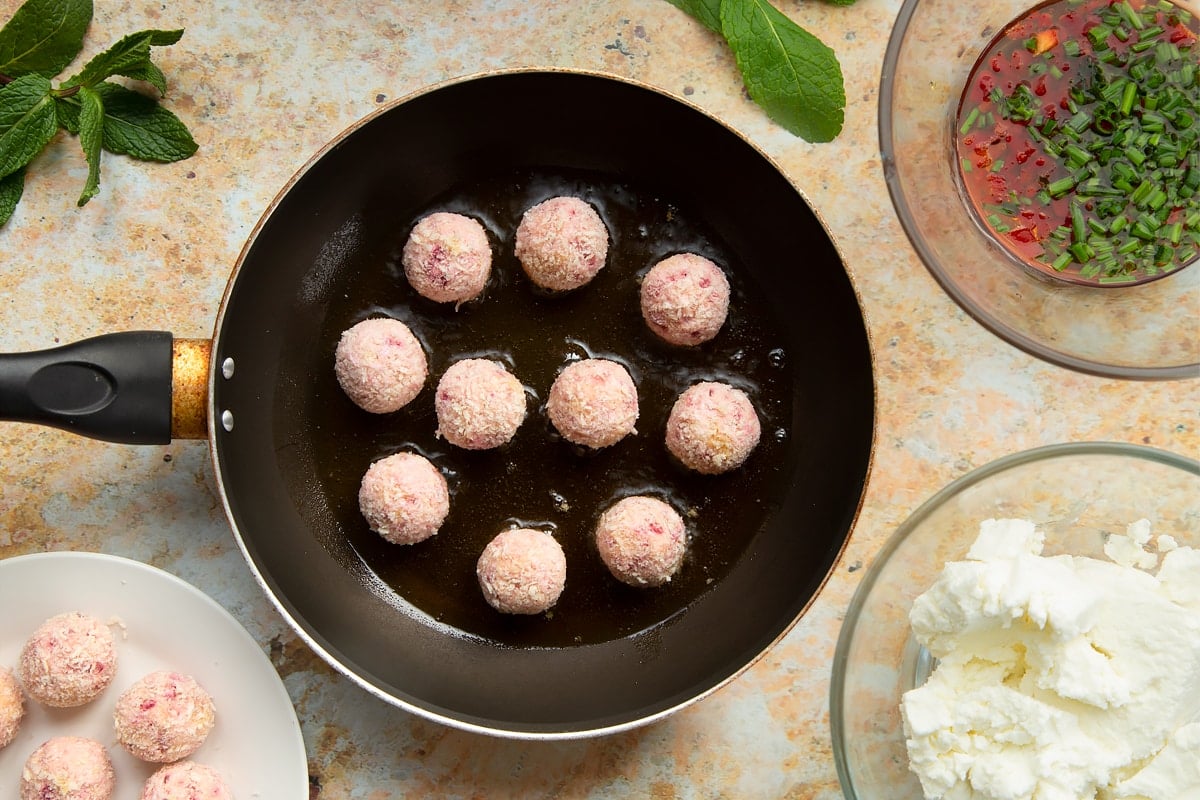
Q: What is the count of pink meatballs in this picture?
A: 15